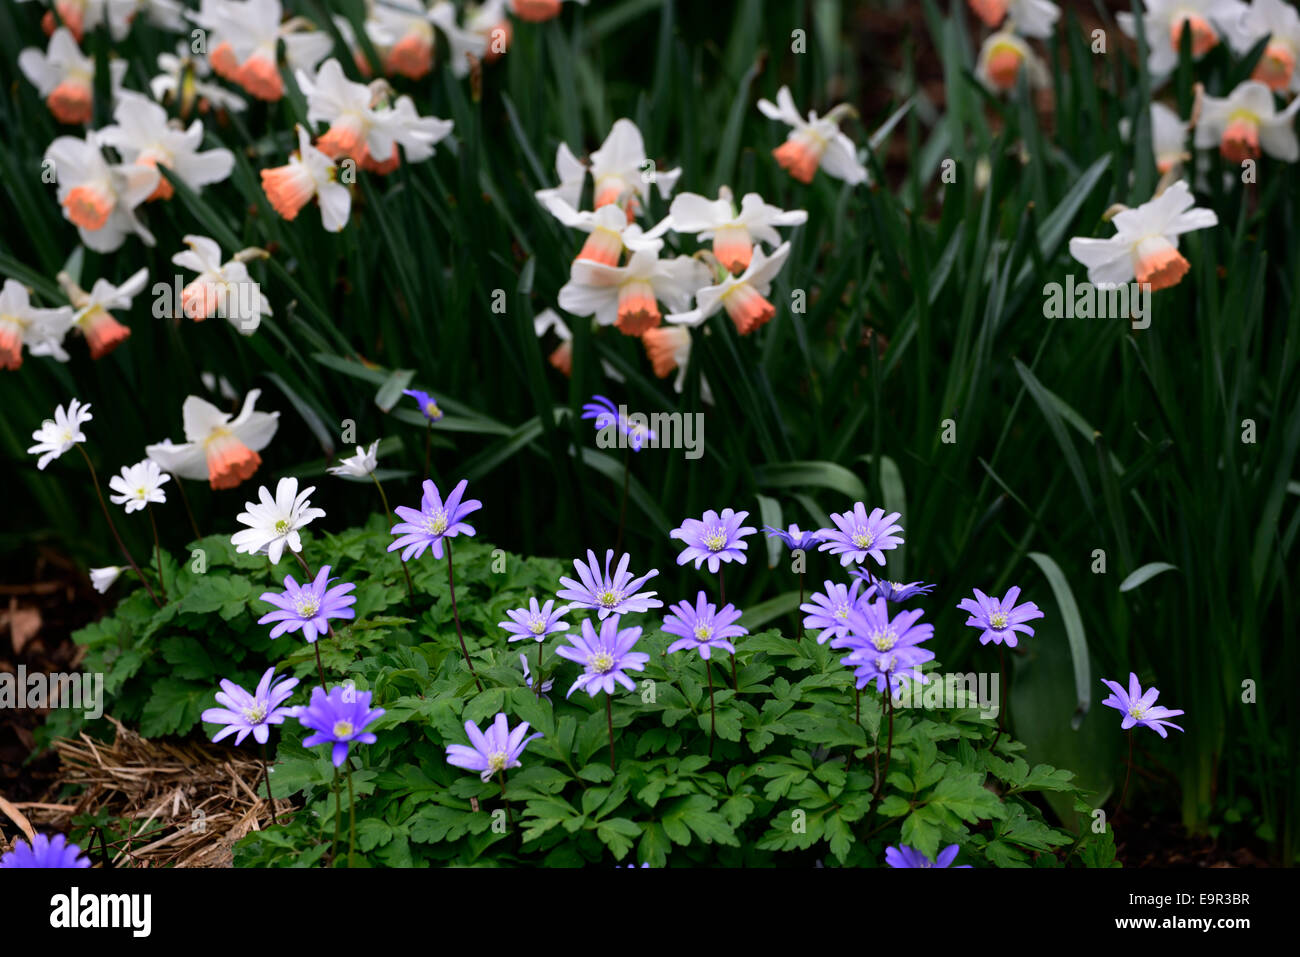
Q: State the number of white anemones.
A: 5